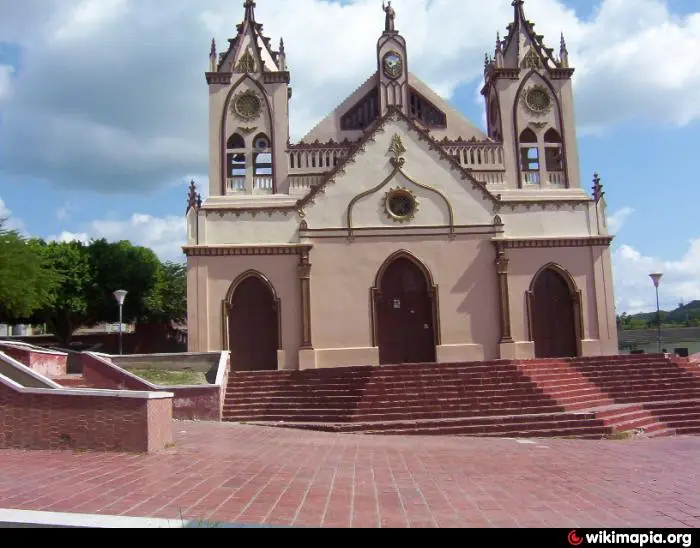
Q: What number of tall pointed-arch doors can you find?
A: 3